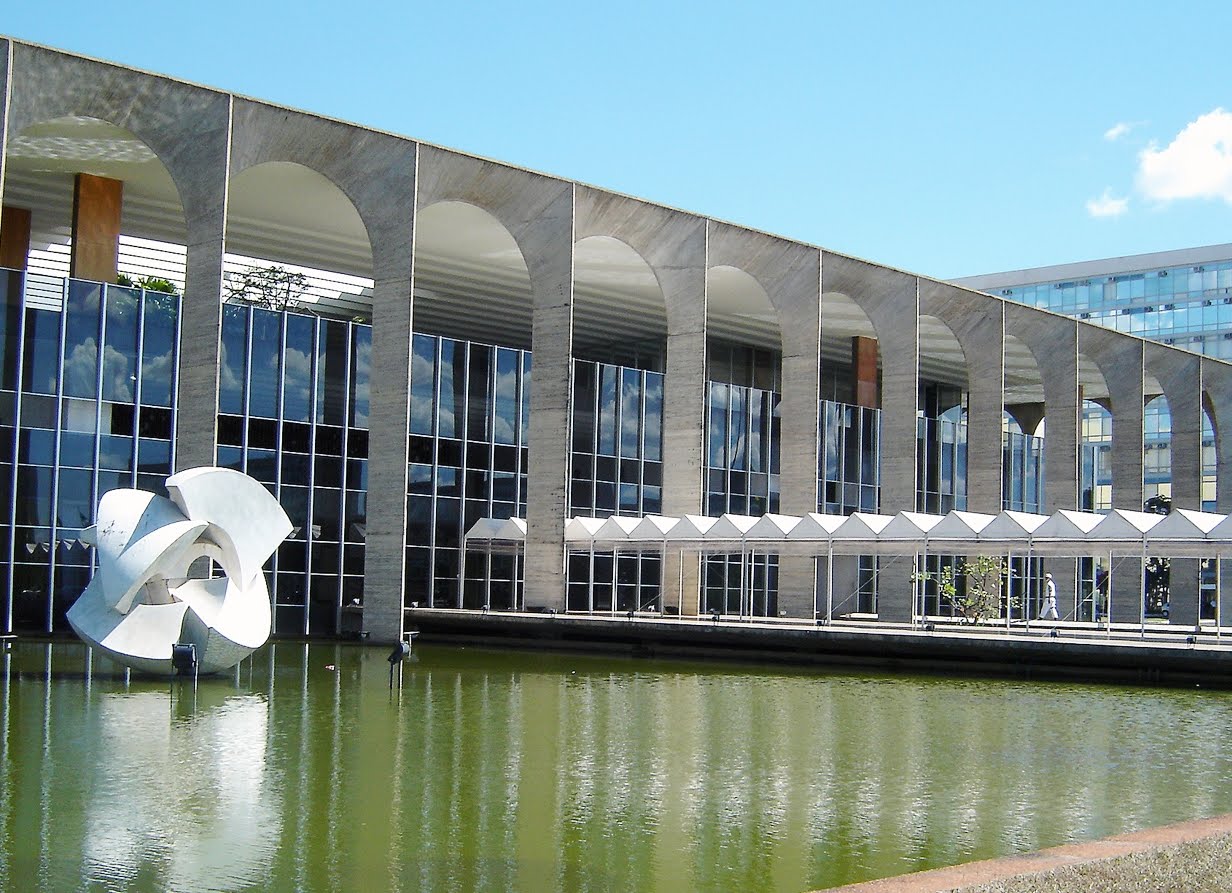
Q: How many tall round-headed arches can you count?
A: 11